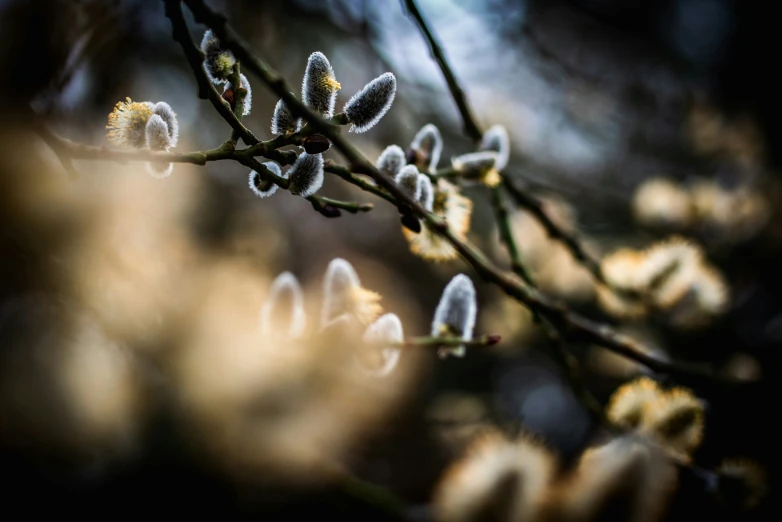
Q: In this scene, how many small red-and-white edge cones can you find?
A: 0